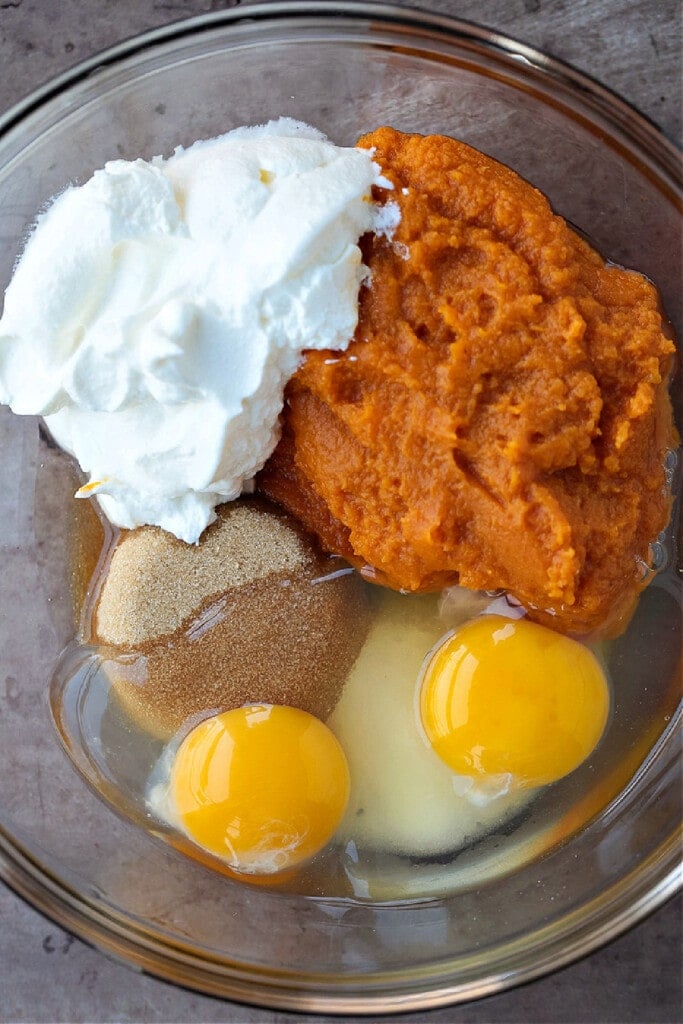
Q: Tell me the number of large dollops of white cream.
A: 1